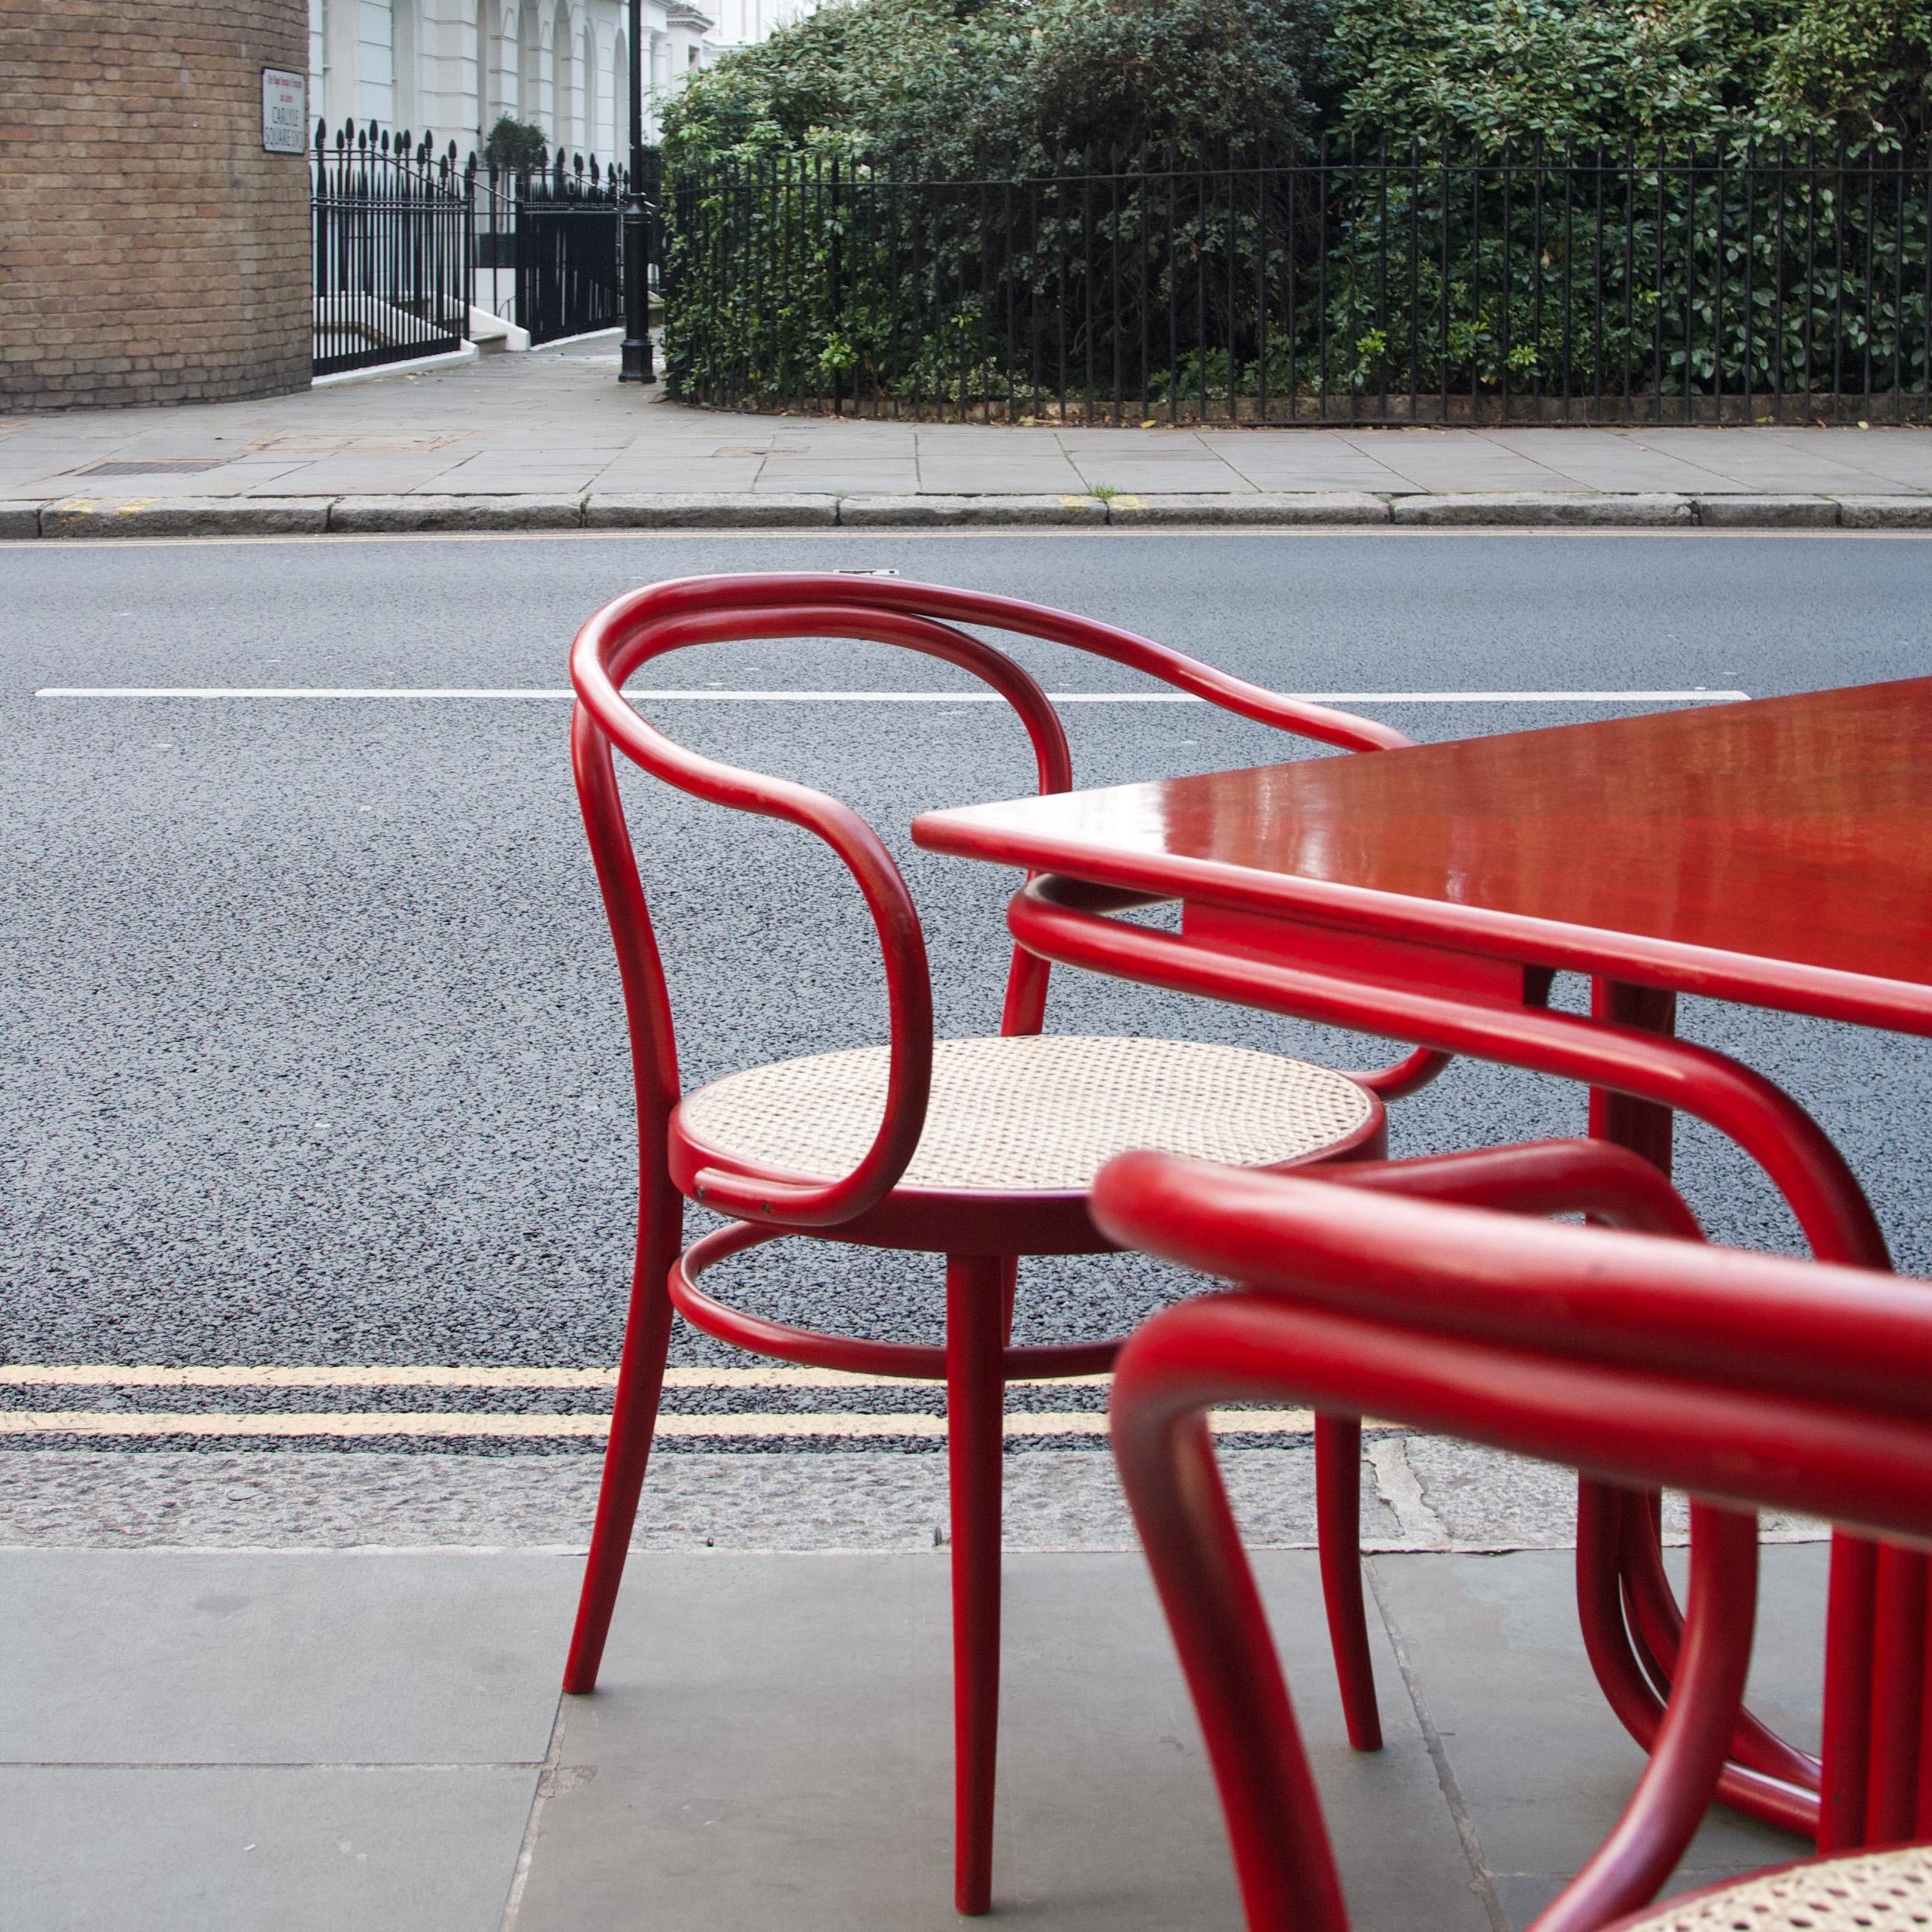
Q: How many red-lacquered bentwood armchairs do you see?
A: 2